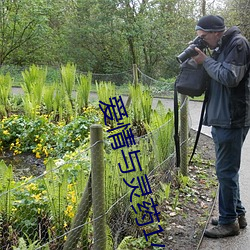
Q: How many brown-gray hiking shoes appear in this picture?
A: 2